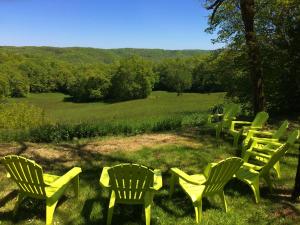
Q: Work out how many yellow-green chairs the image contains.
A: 8